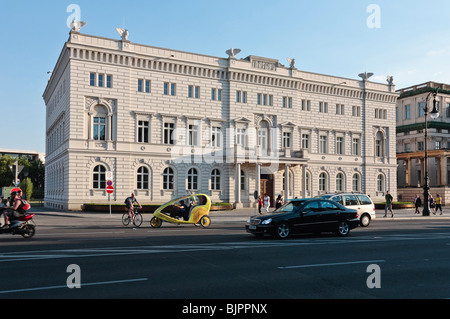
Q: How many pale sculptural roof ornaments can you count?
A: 6